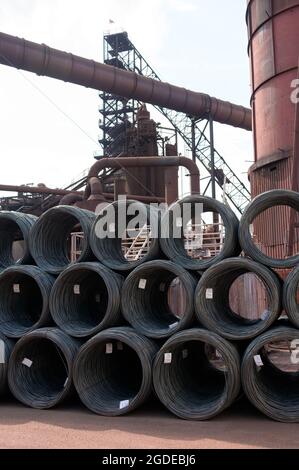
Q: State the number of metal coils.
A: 15